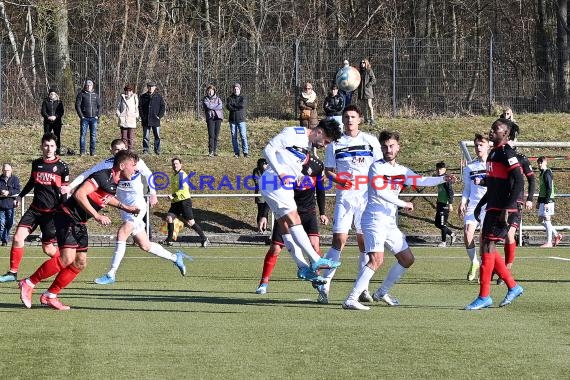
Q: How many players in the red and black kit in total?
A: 5